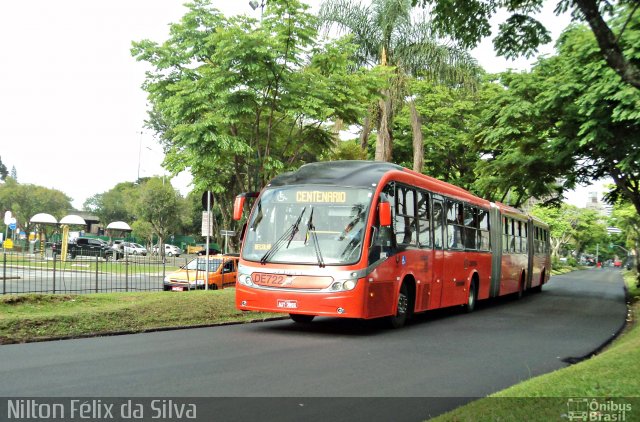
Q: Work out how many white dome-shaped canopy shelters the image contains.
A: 3